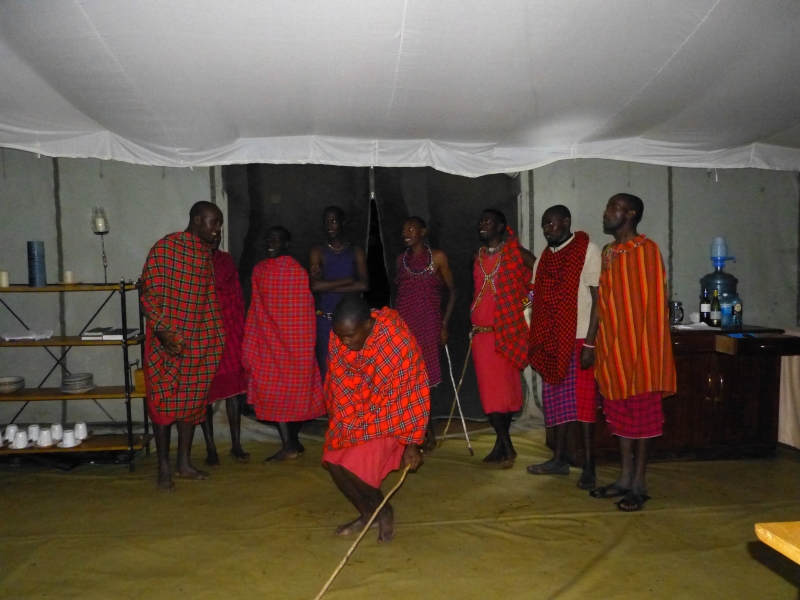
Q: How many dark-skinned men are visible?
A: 9